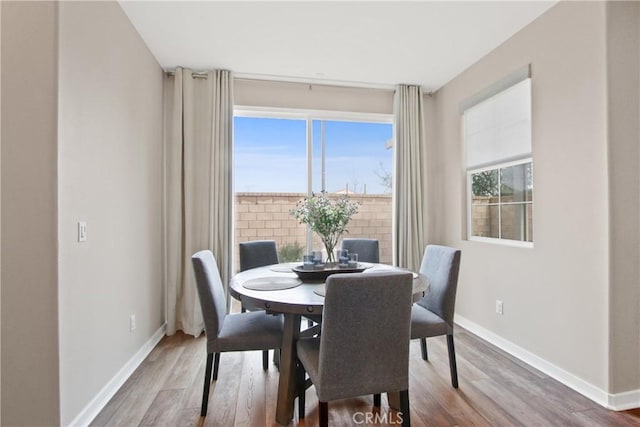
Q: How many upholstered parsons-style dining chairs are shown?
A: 5